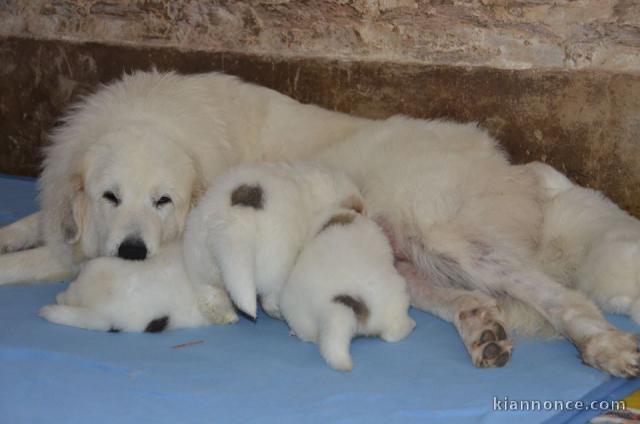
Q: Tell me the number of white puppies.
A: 4